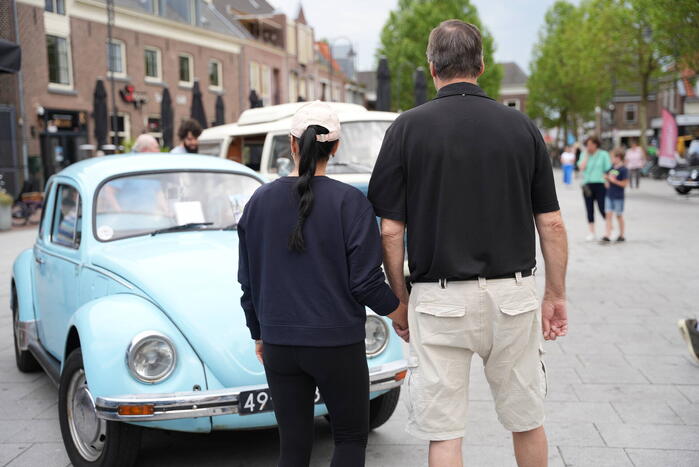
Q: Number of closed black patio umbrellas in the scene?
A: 7